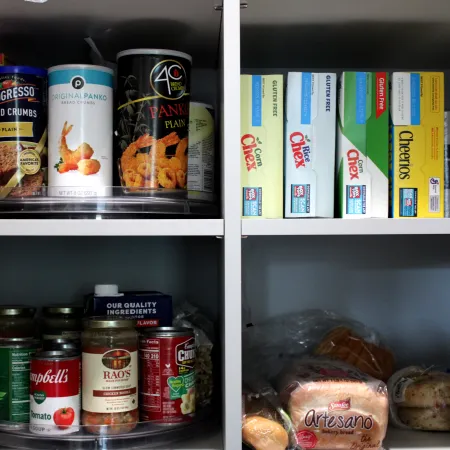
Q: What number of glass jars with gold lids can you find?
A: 3